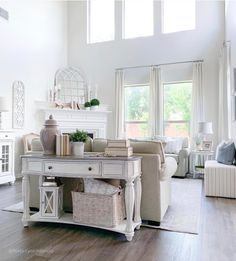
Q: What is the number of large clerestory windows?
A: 3